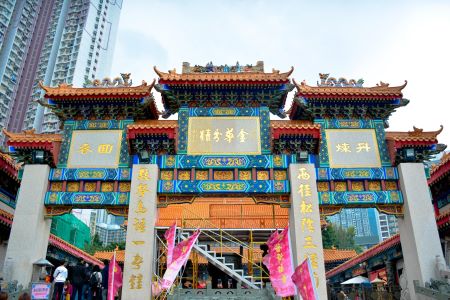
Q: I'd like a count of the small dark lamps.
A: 4